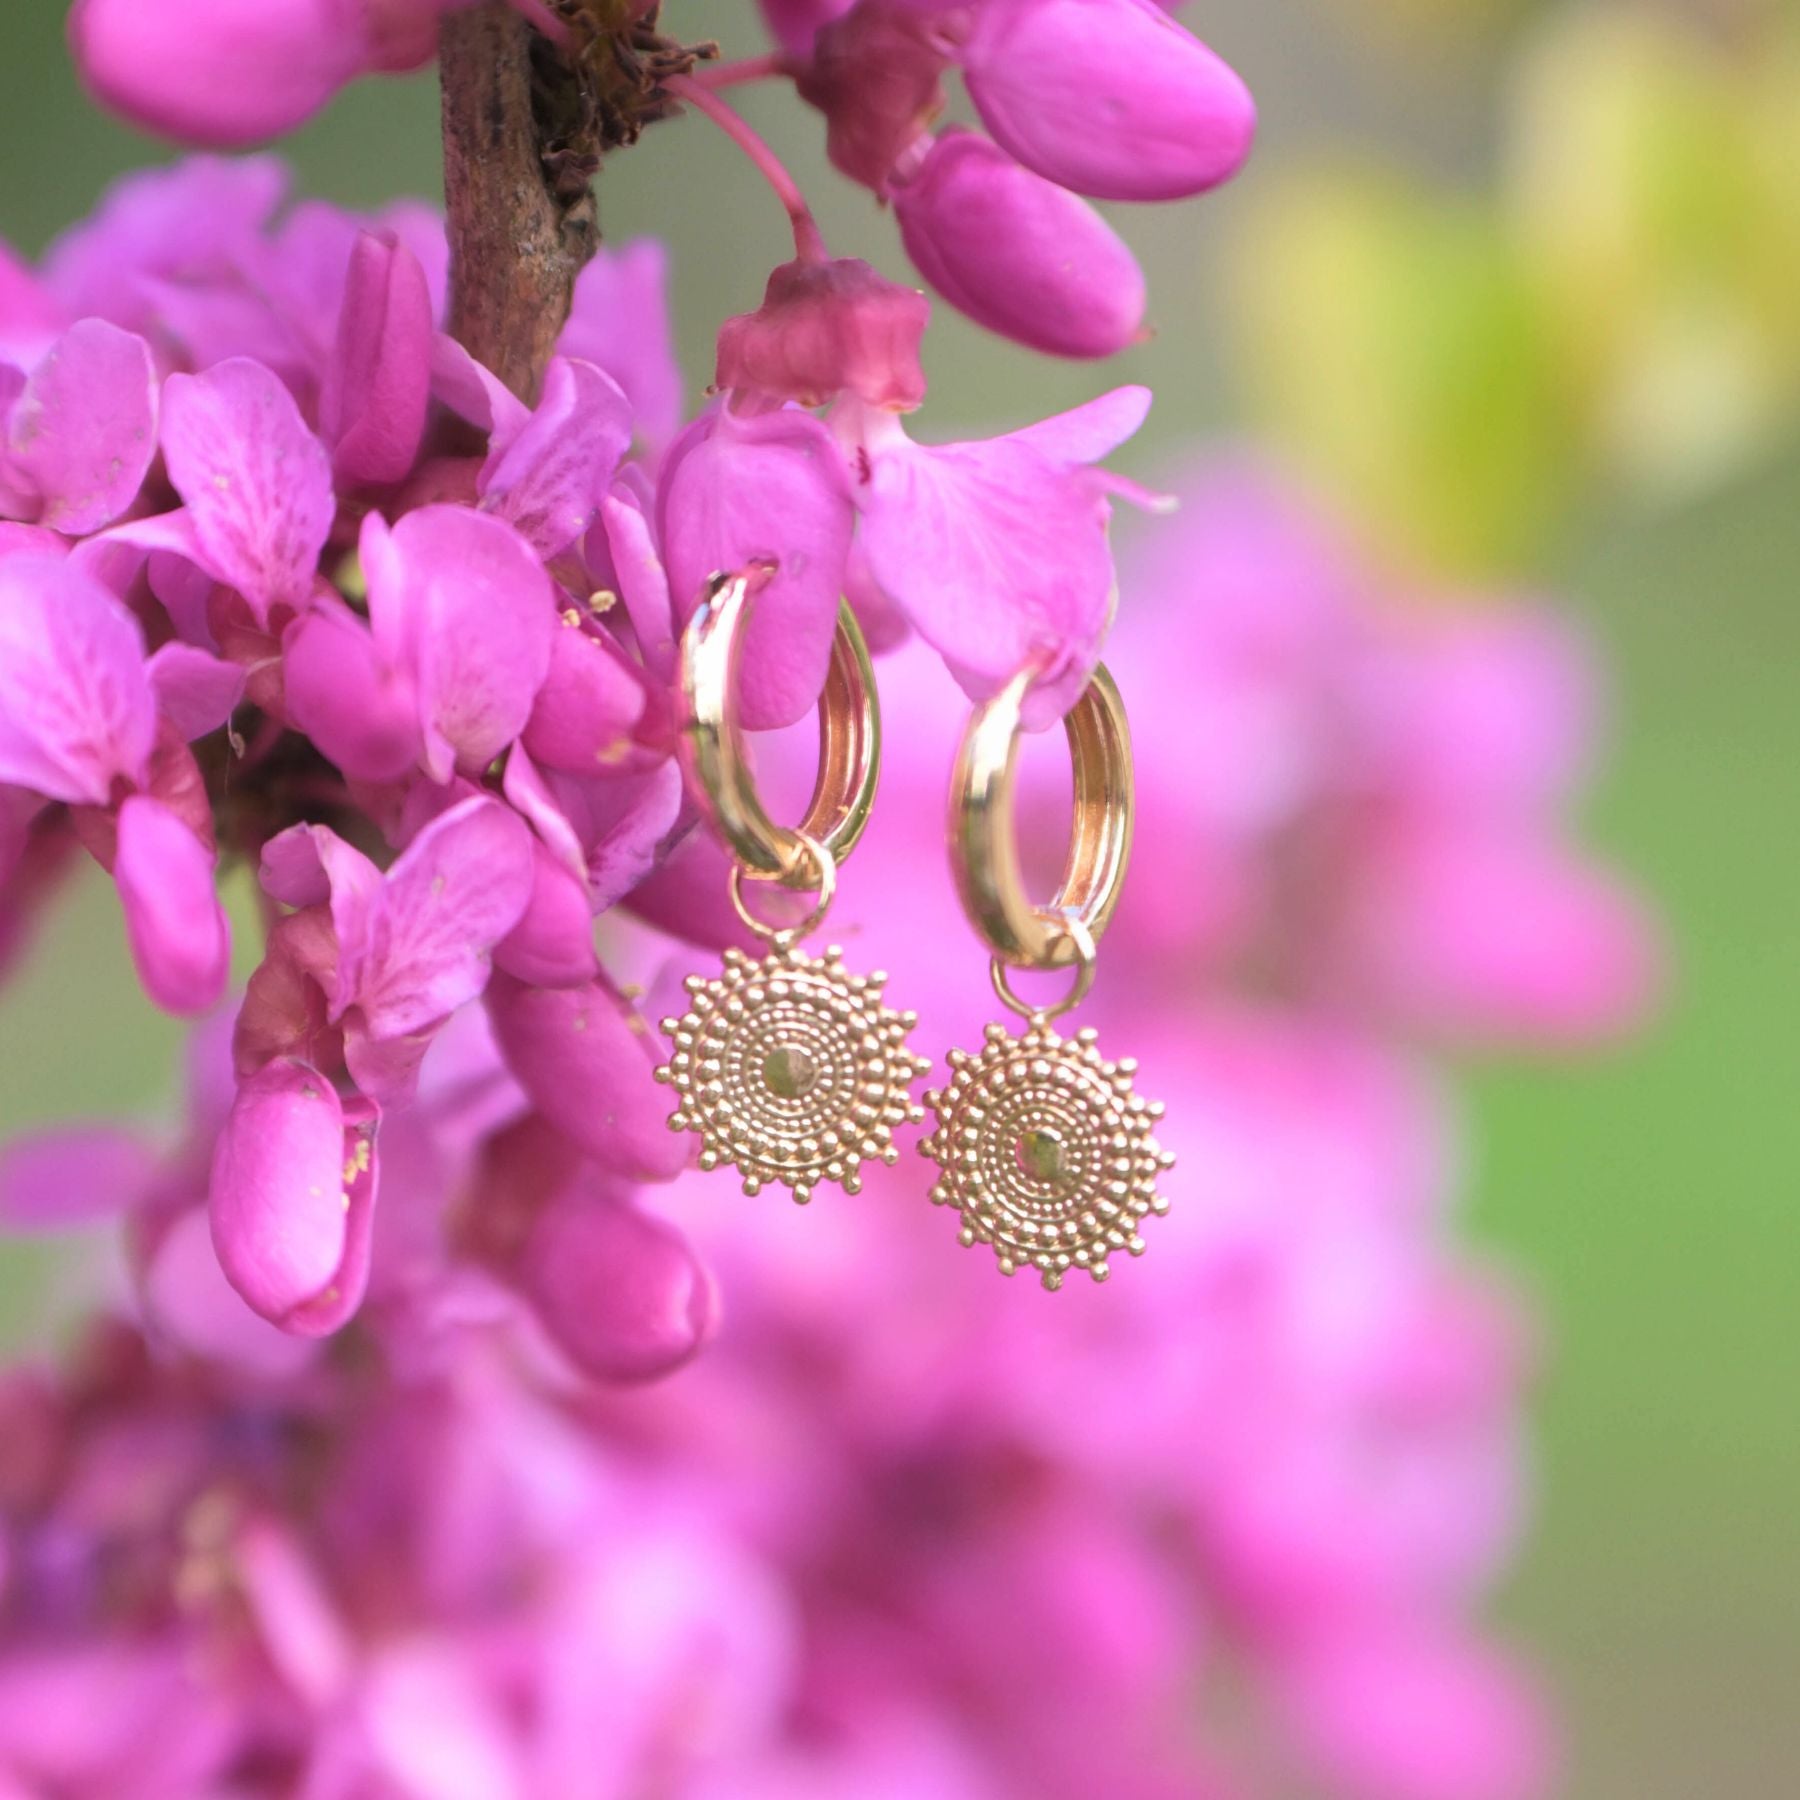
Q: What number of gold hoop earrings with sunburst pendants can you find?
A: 2